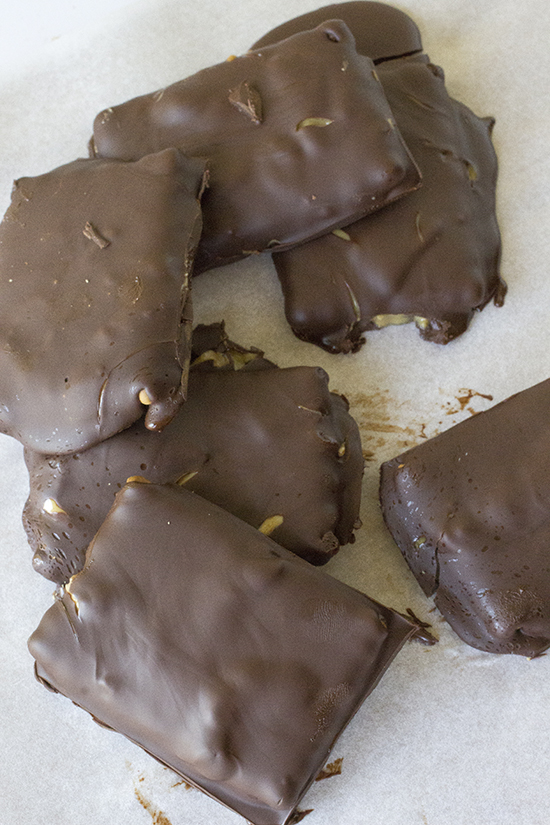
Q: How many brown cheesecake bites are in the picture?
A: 6